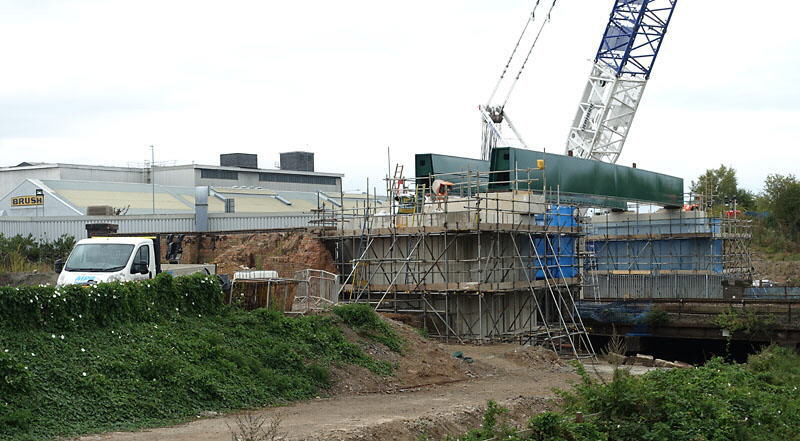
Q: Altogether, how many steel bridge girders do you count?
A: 2